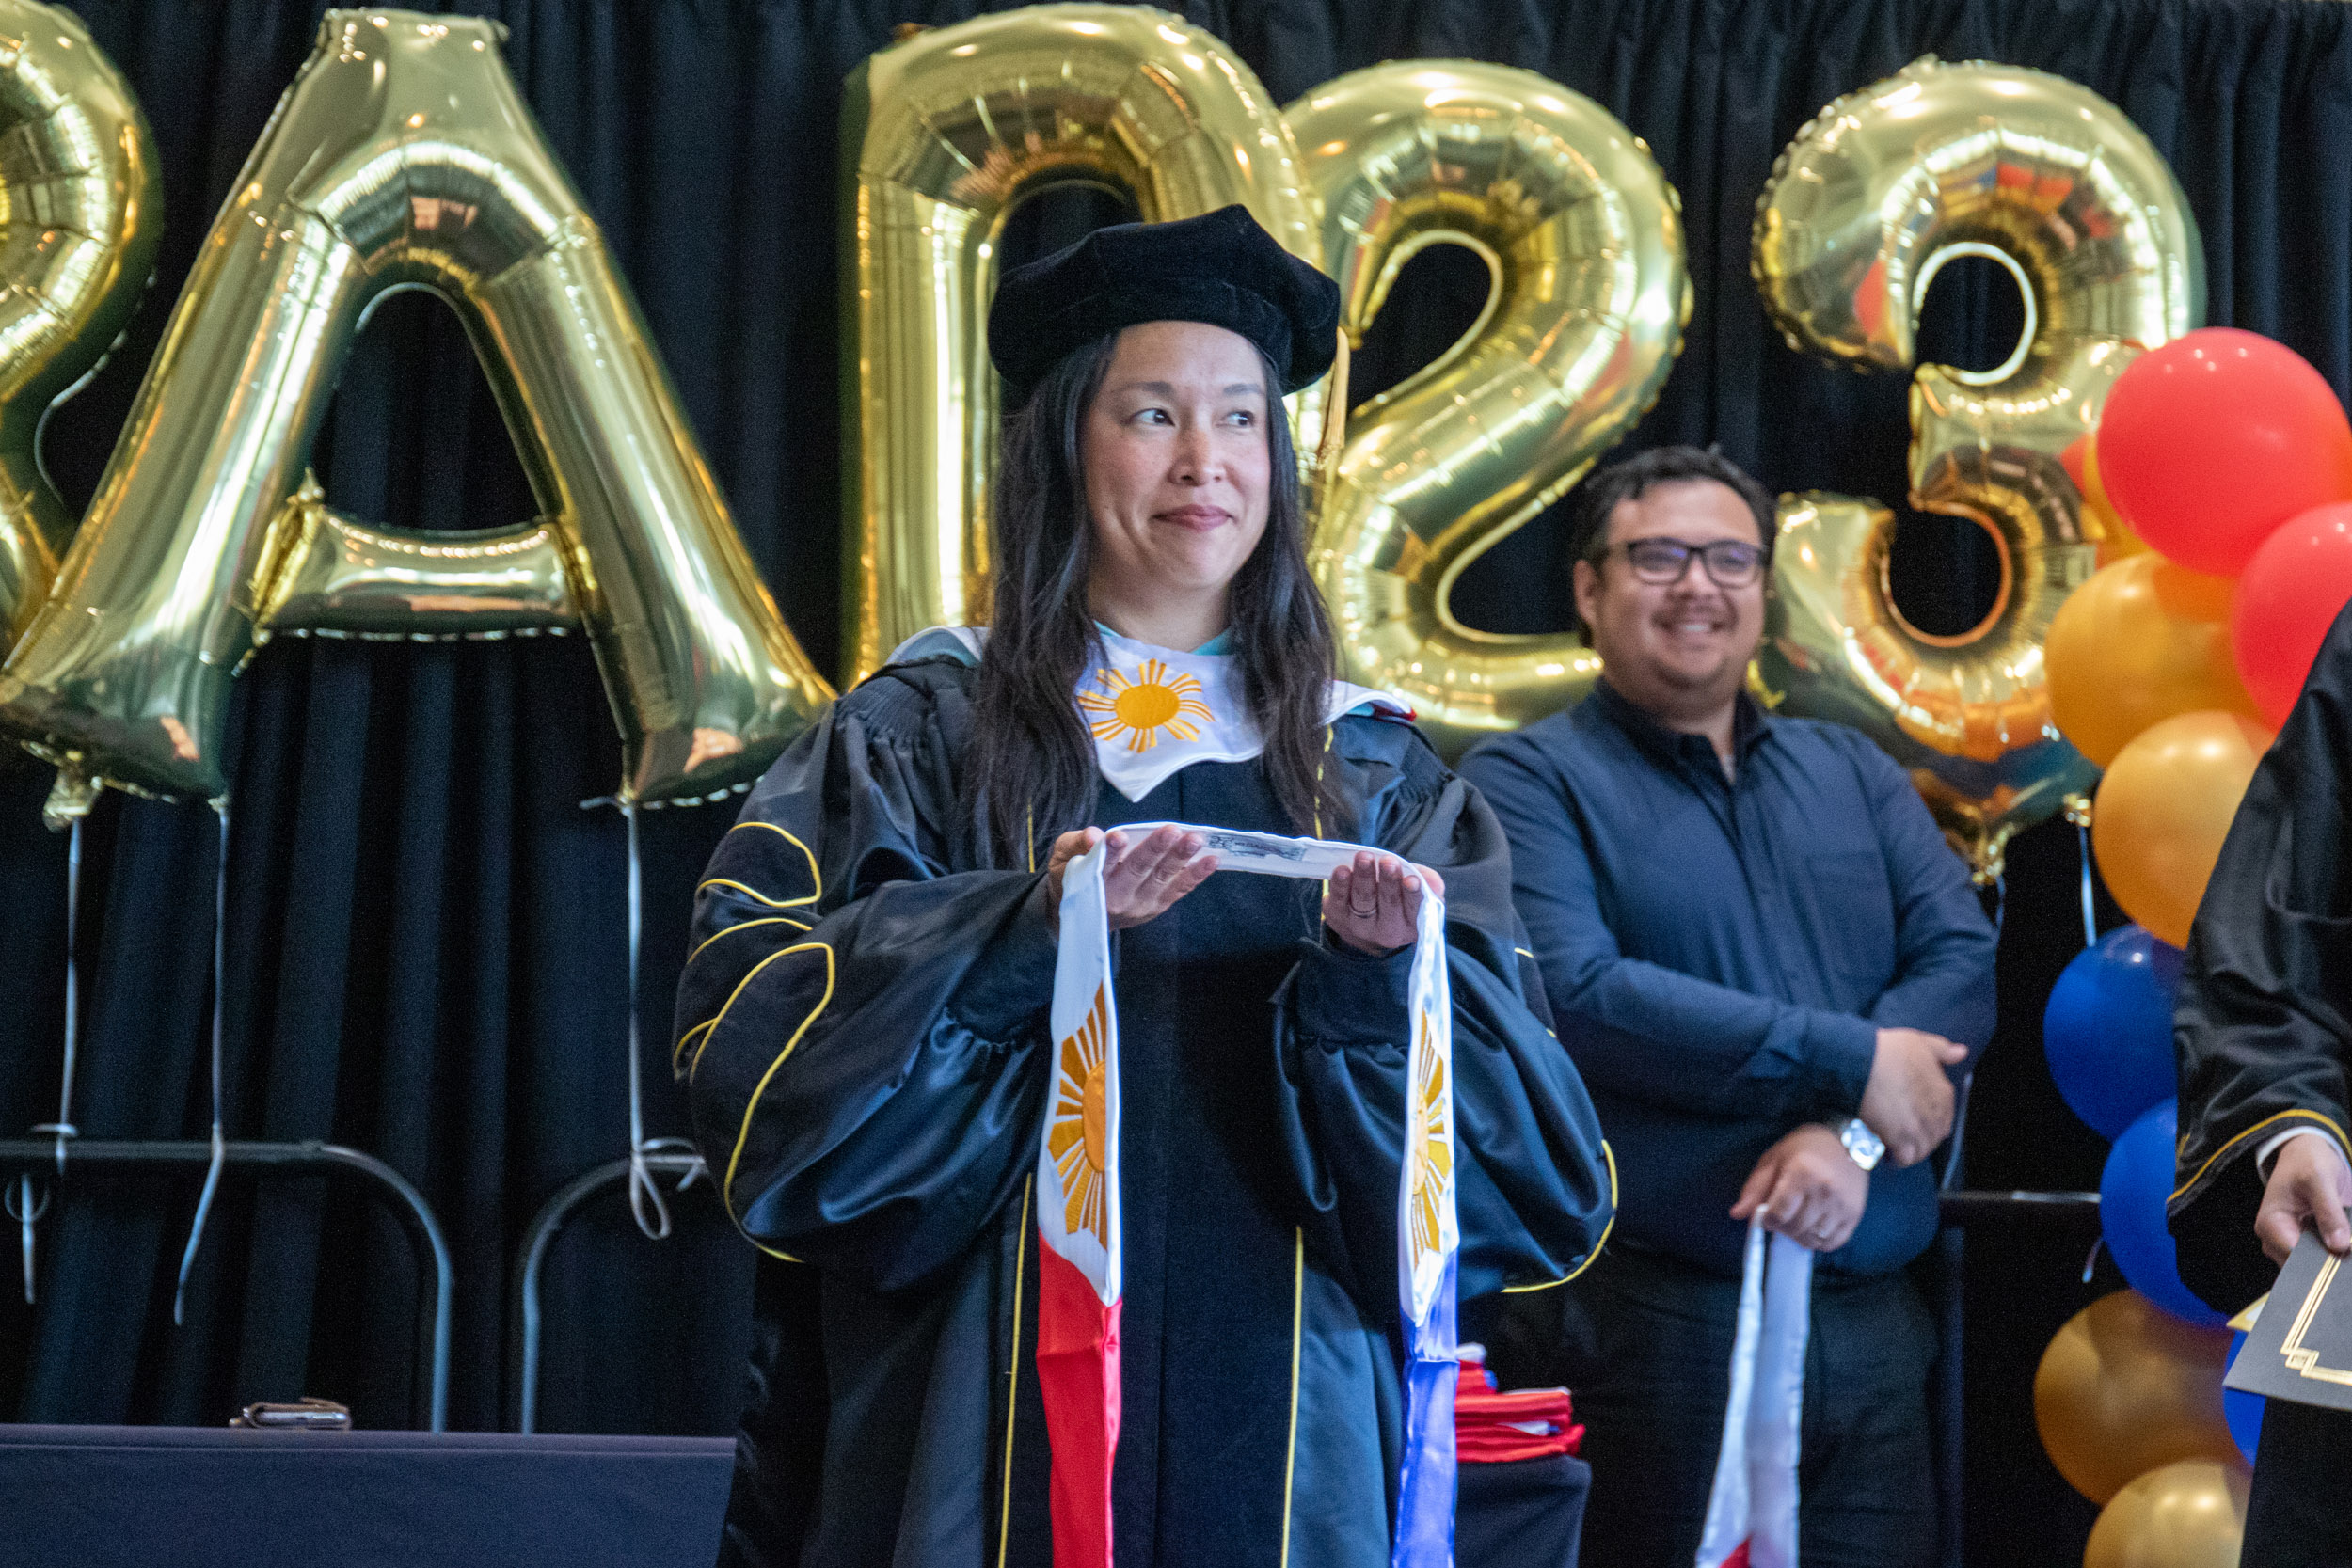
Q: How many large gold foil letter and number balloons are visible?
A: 5